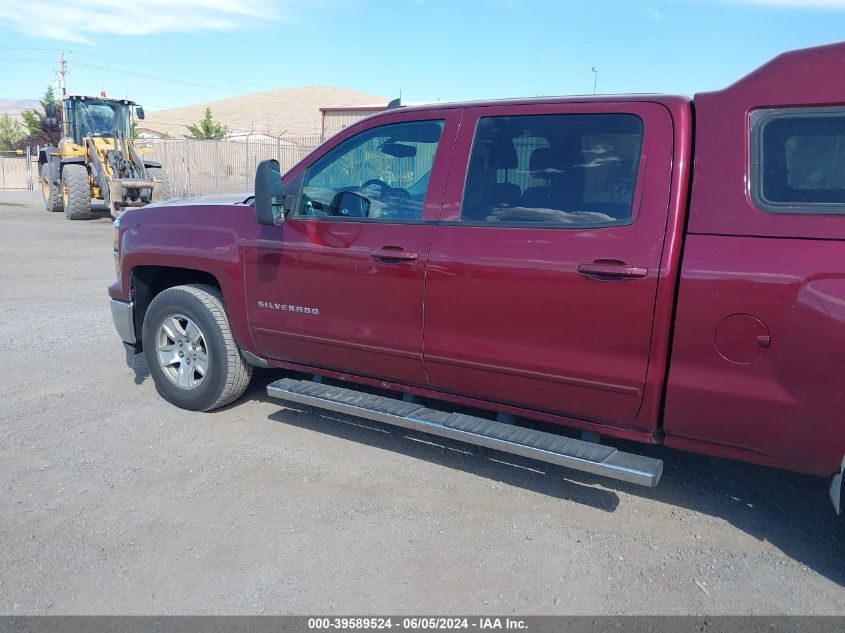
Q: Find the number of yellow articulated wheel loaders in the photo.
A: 1